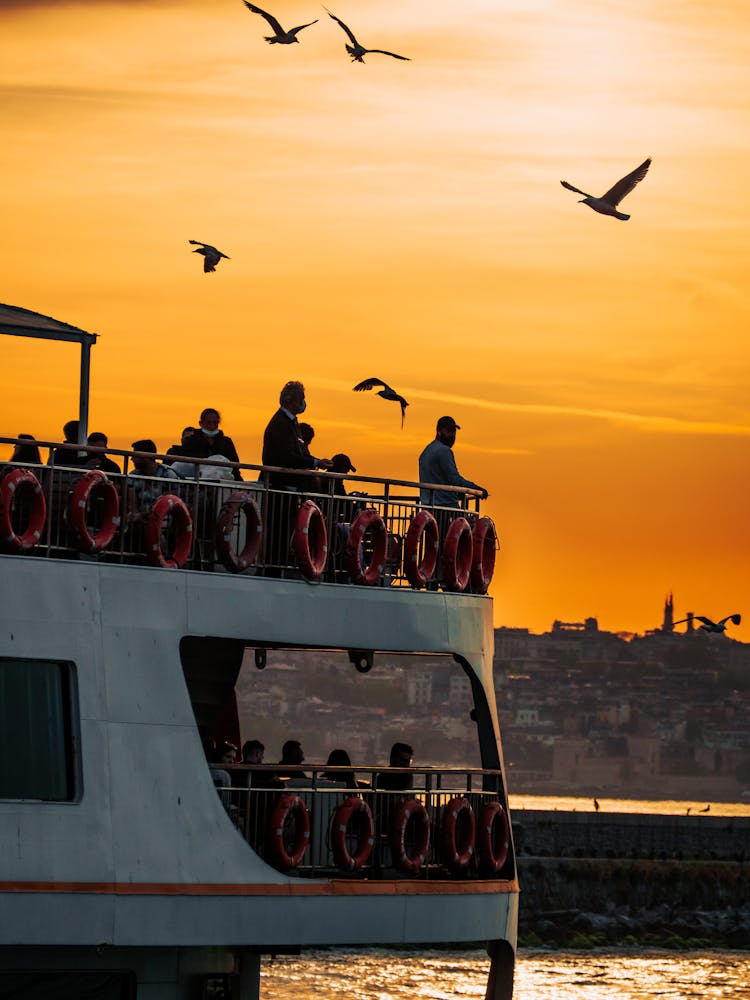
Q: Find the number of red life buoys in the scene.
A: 14